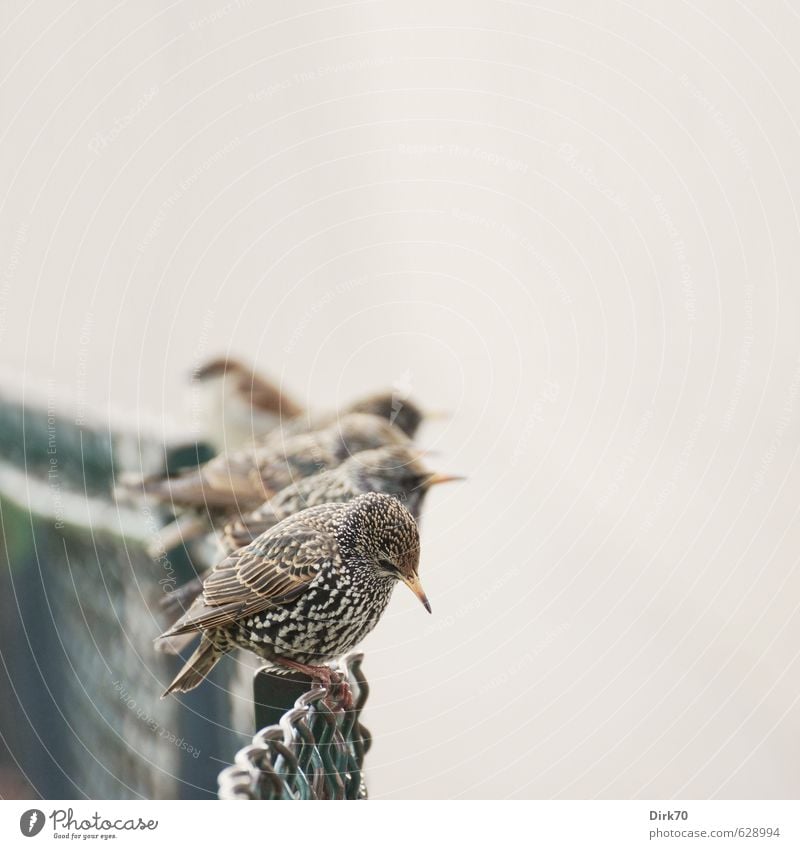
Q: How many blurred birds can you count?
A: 4